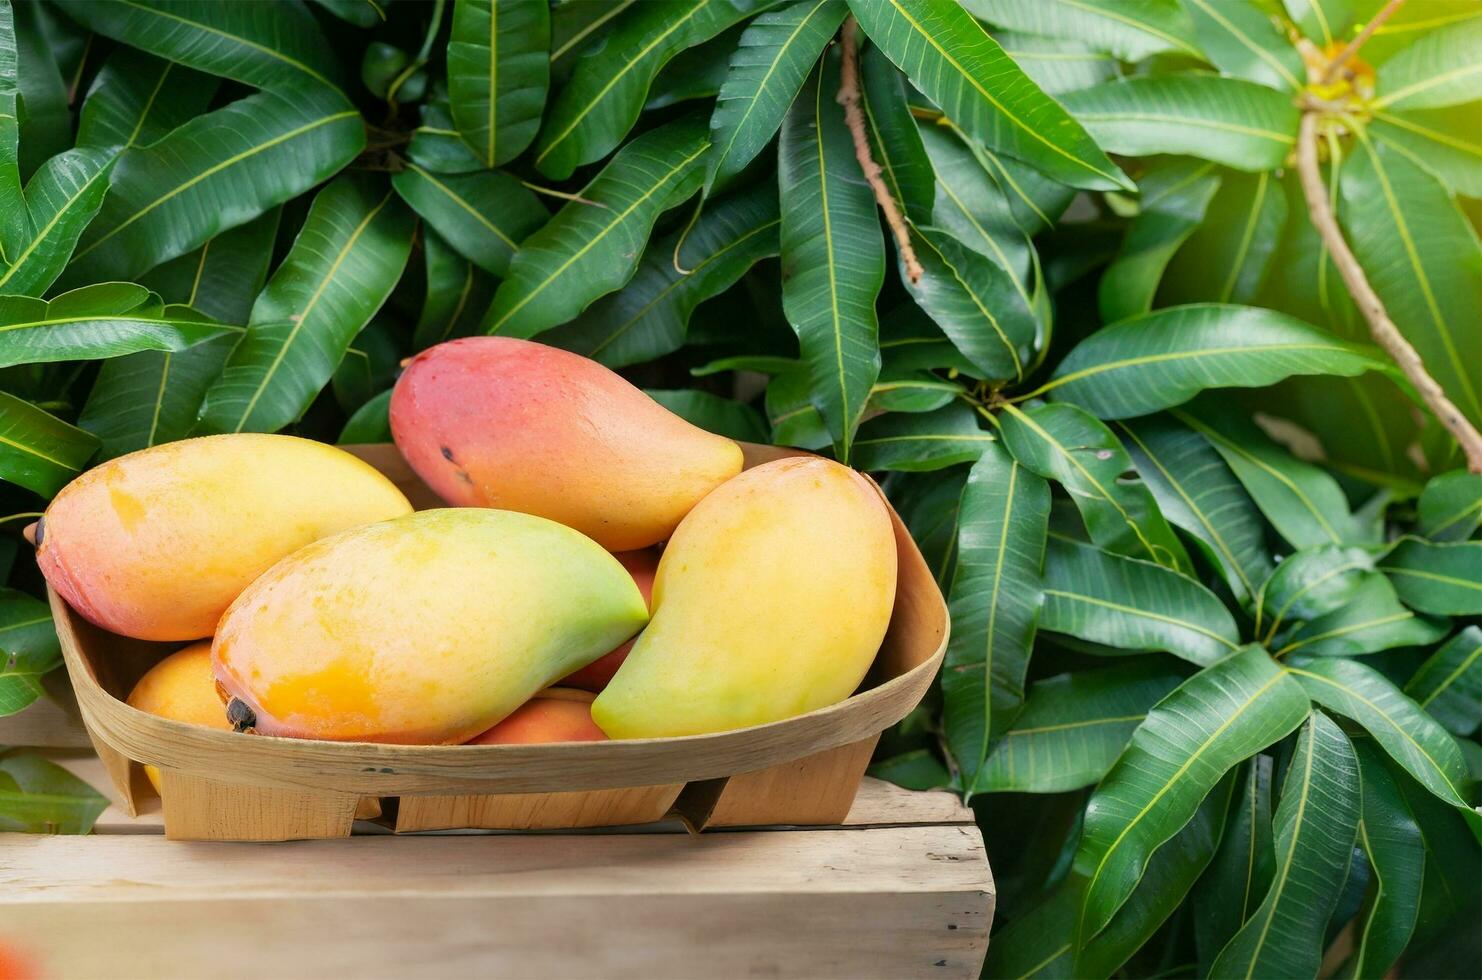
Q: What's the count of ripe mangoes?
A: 7